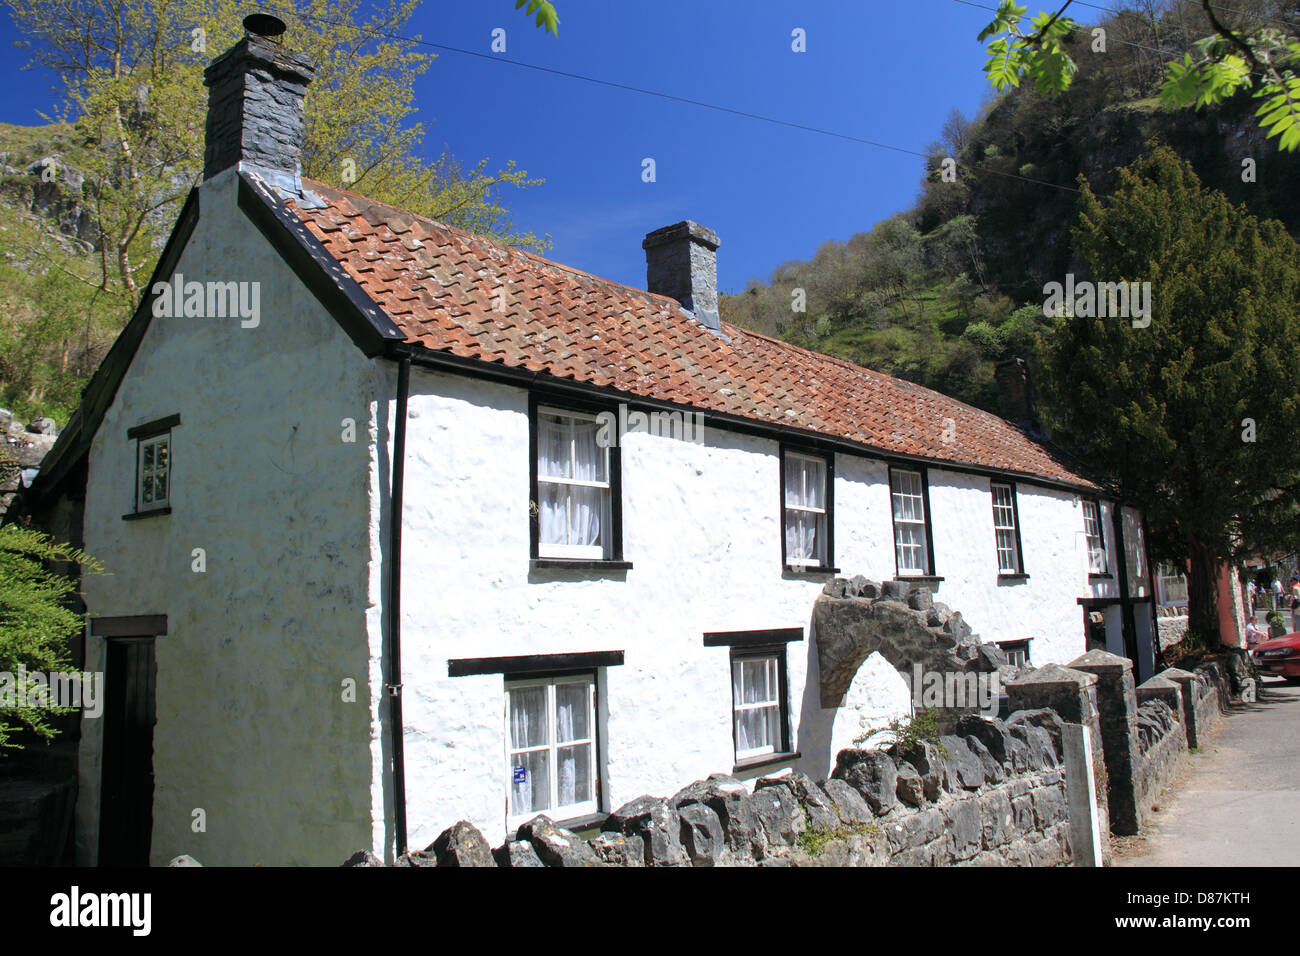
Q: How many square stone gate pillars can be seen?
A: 4